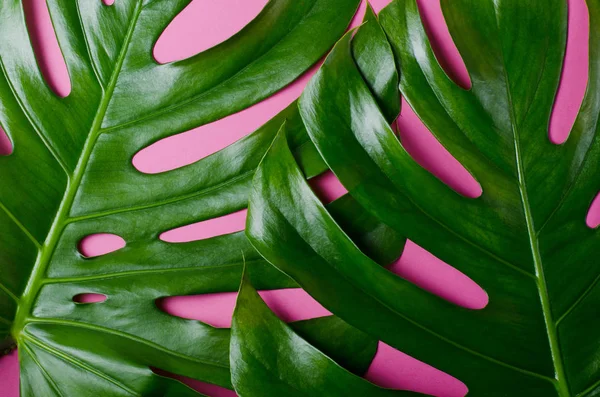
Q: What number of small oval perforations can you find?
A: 2